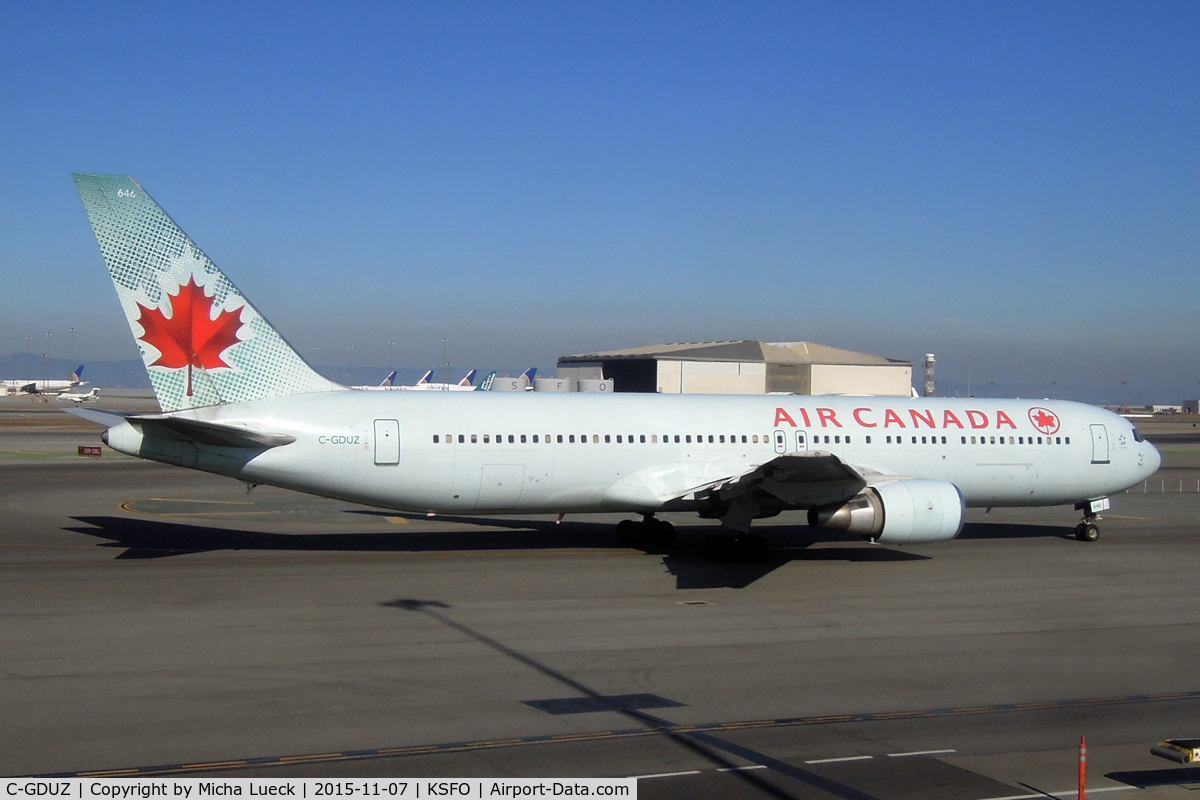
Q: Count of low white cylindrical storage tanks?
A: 3